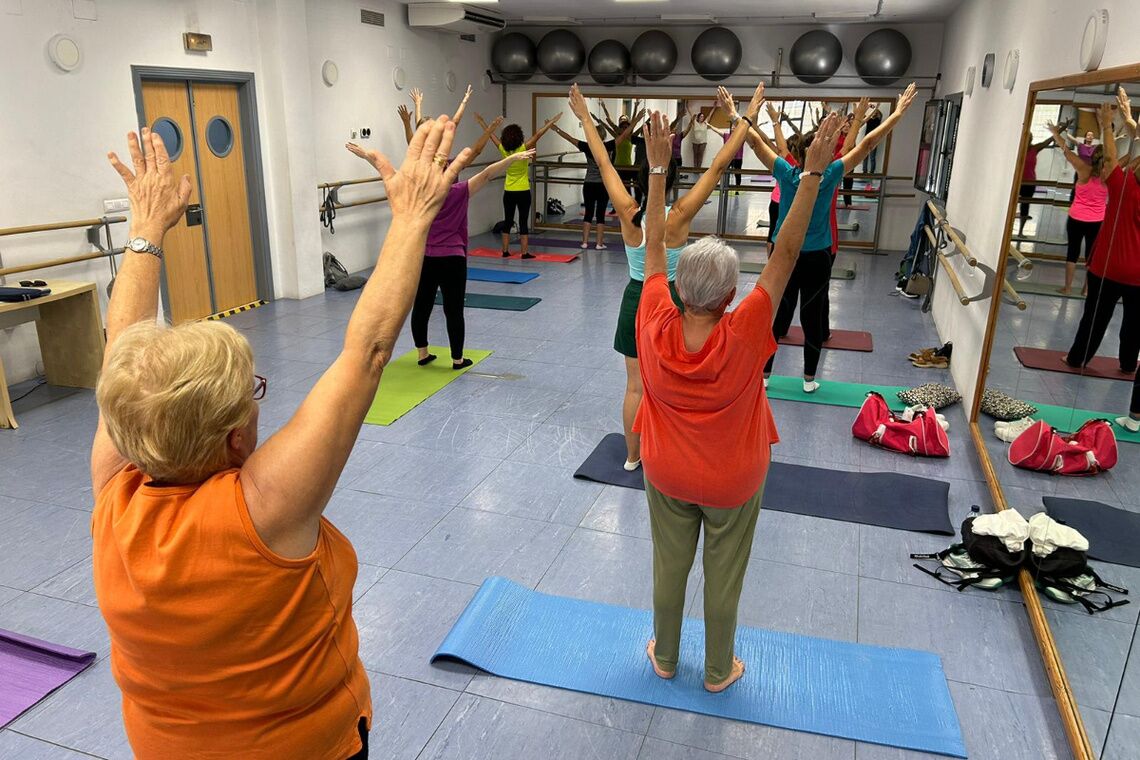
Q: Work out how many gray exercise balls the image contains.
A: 7